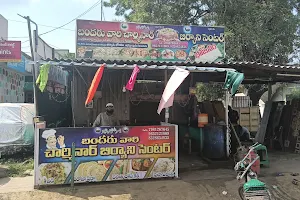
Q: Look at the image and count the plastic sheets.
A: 5